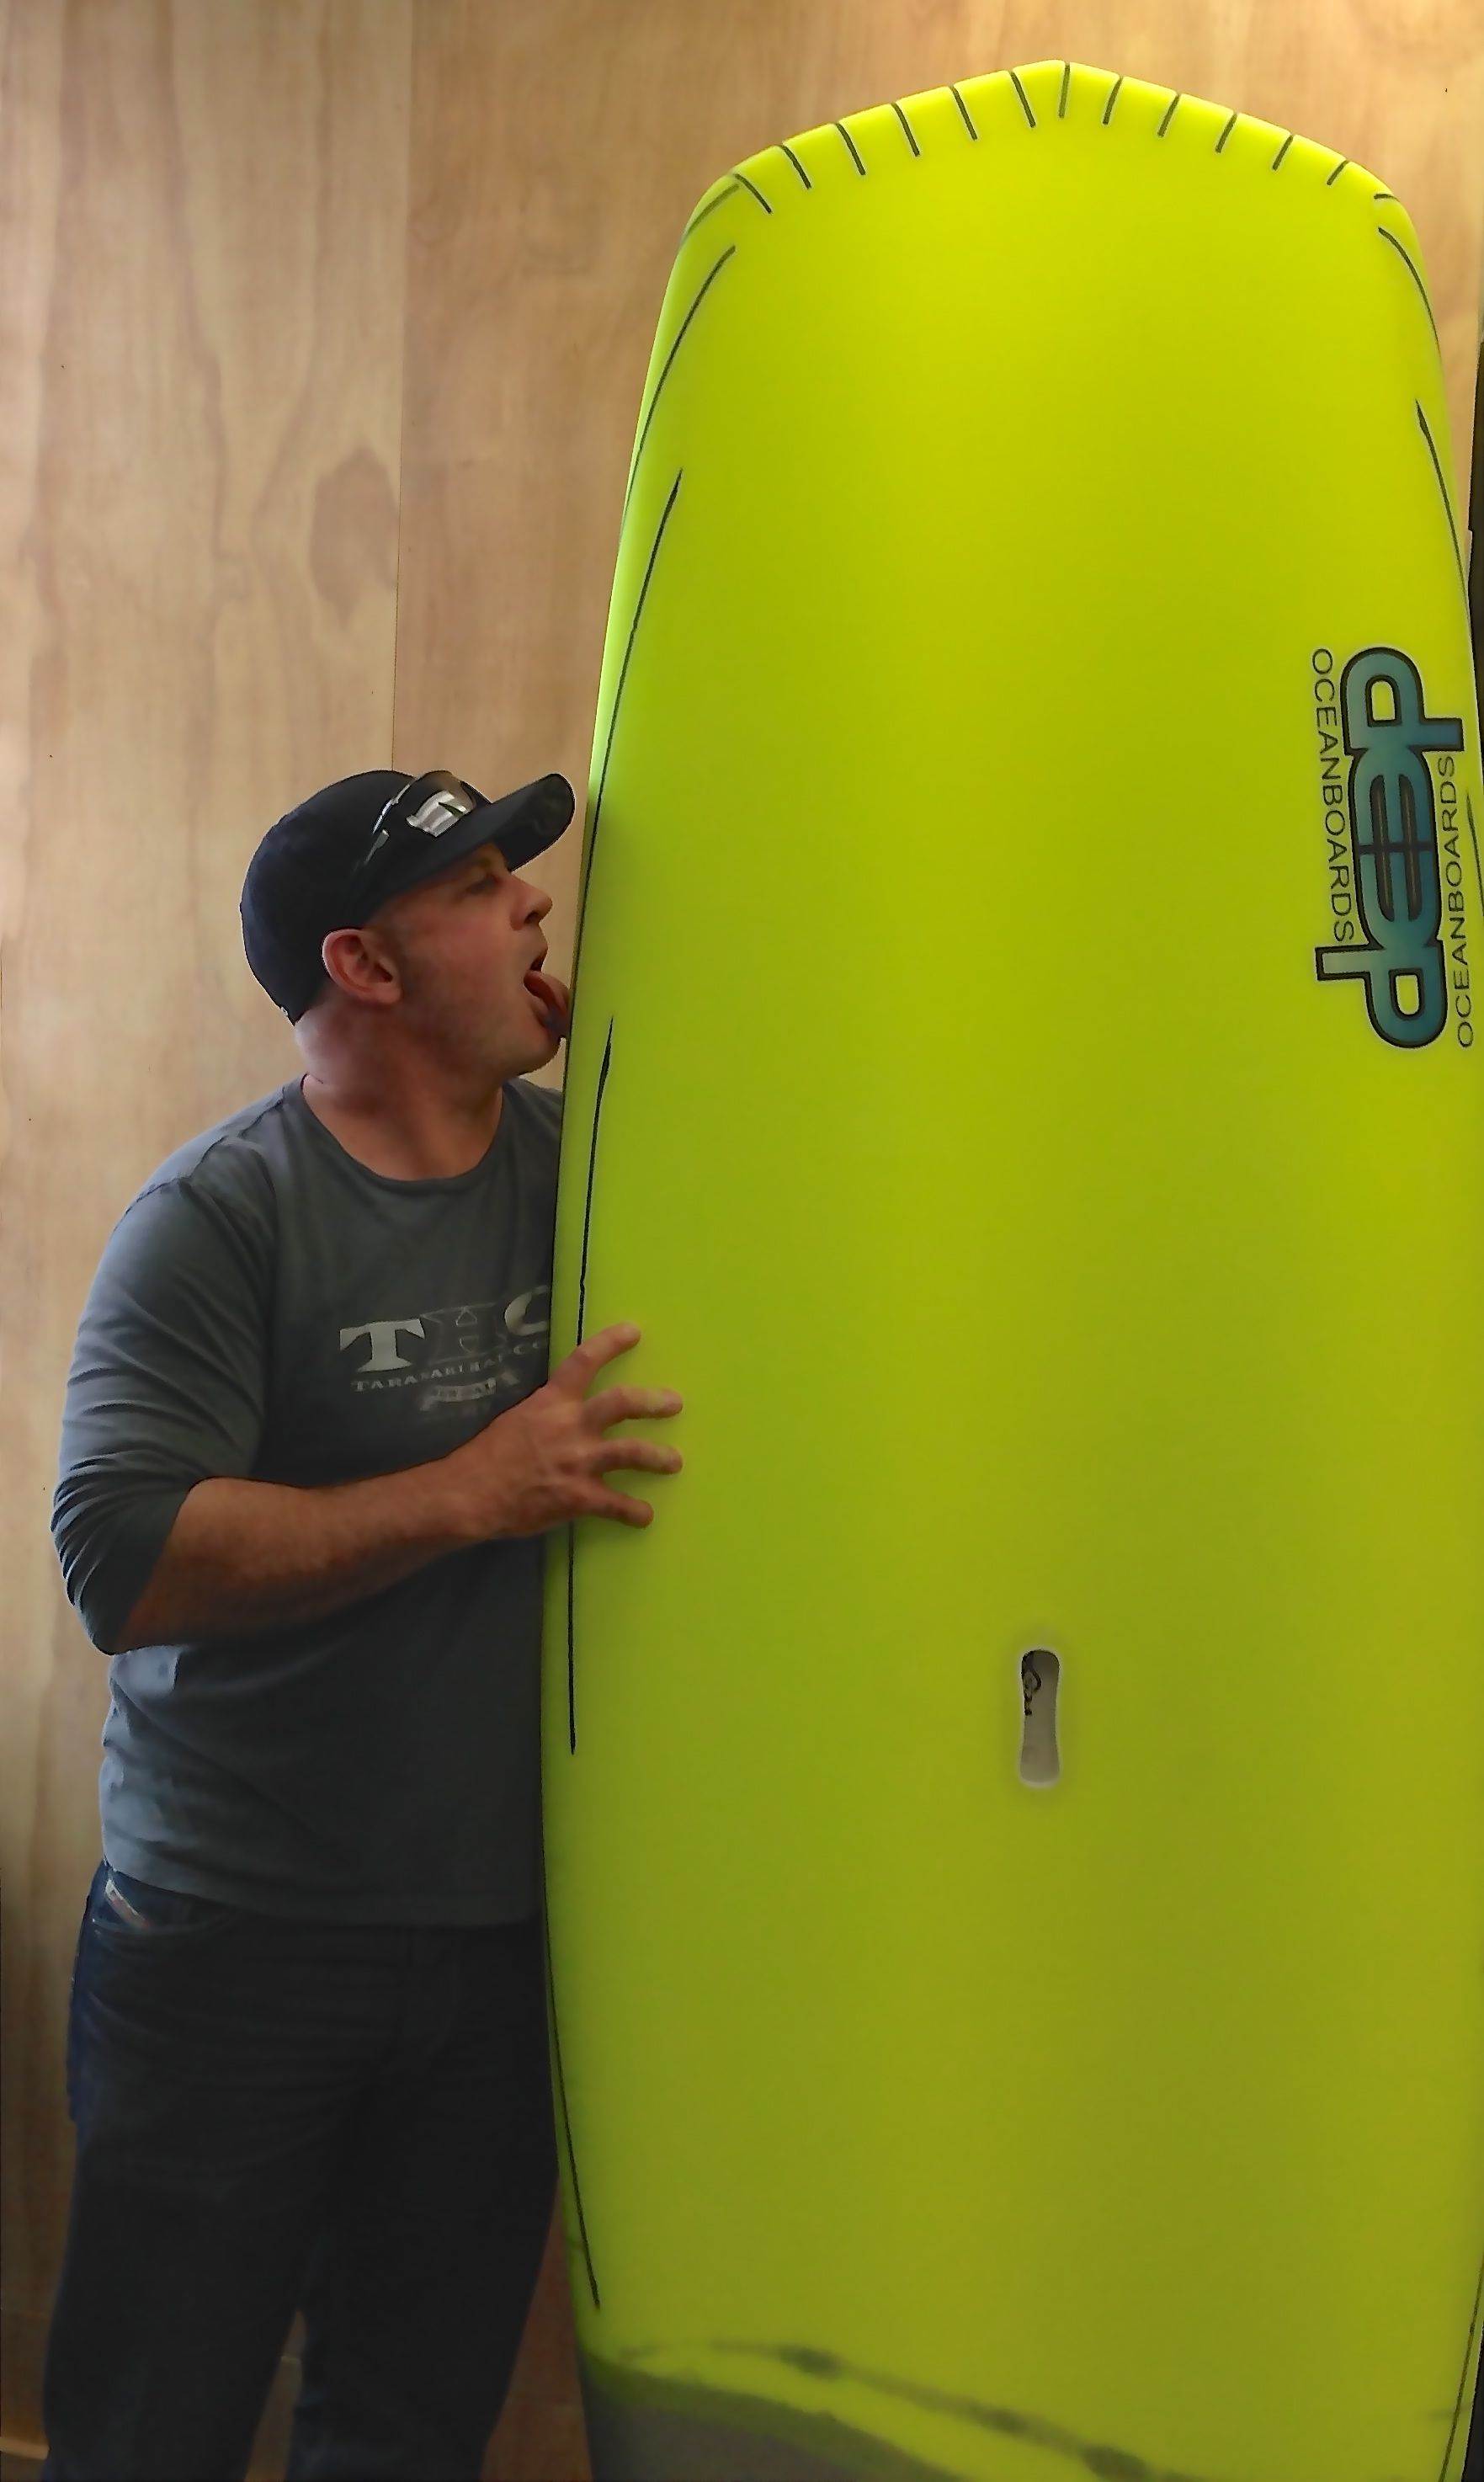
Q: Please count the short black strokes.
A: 13